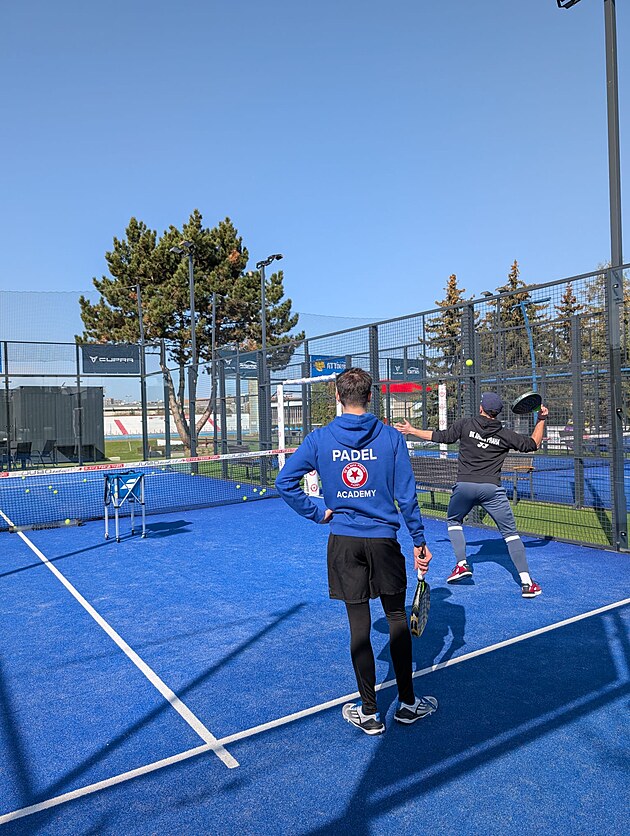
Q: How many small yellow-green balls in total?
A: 15